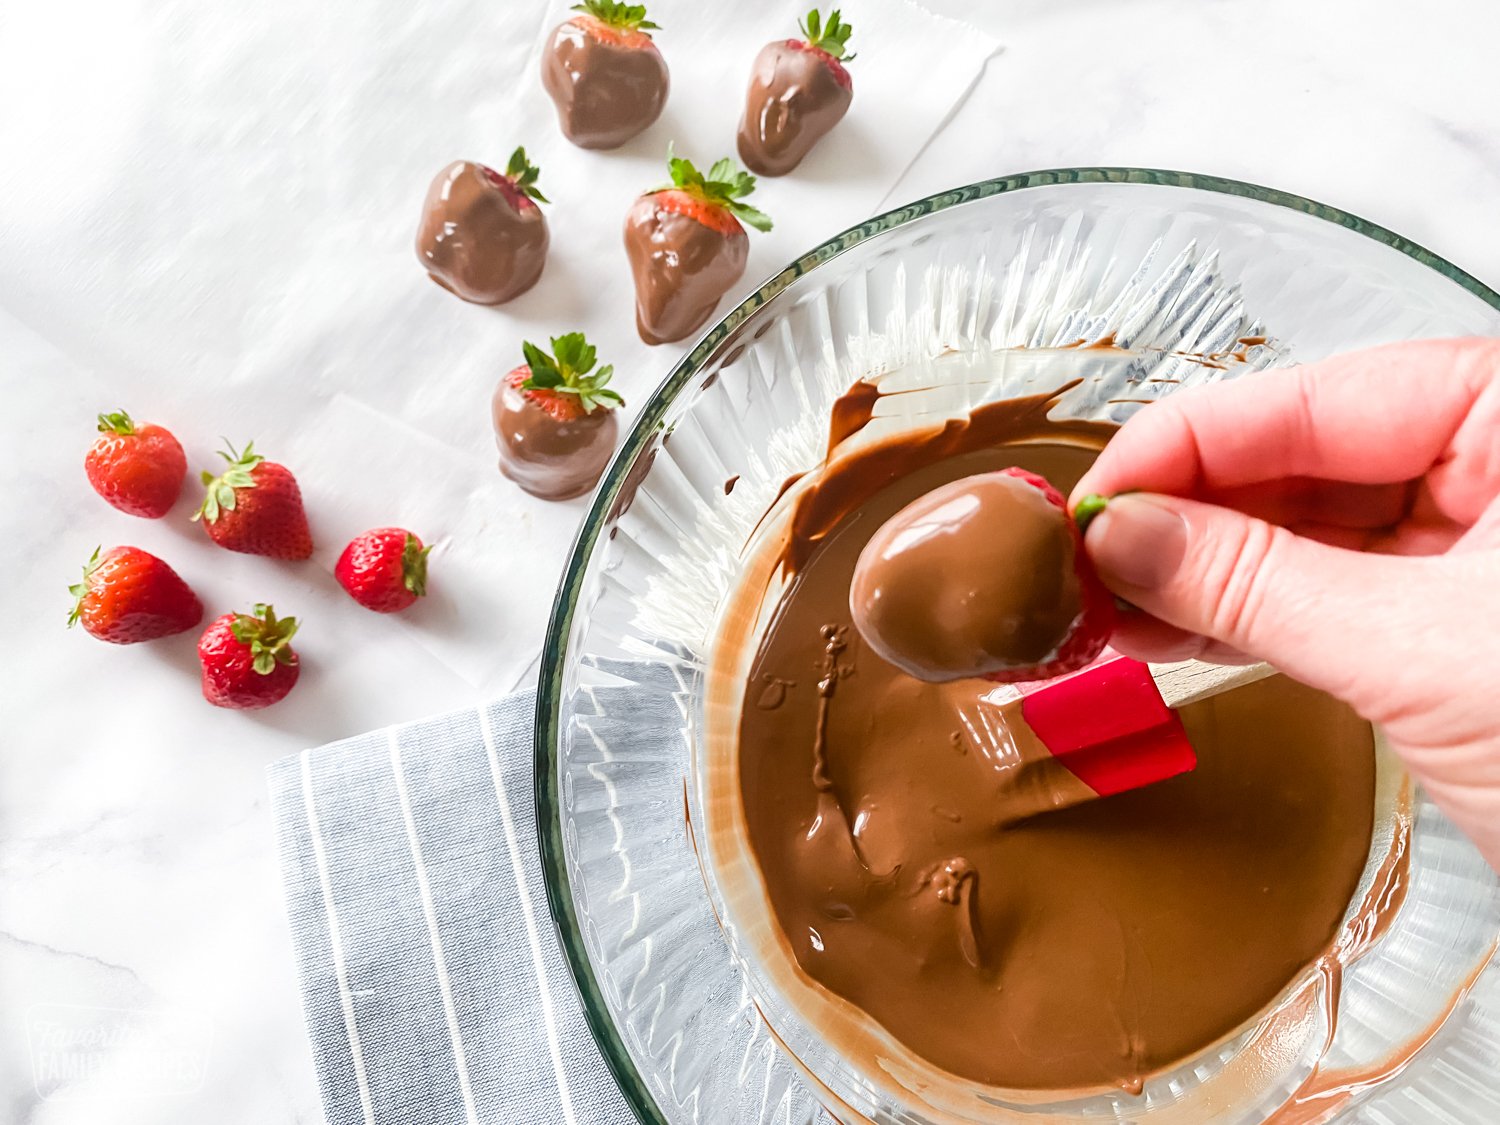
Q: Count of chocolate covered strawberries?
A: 6